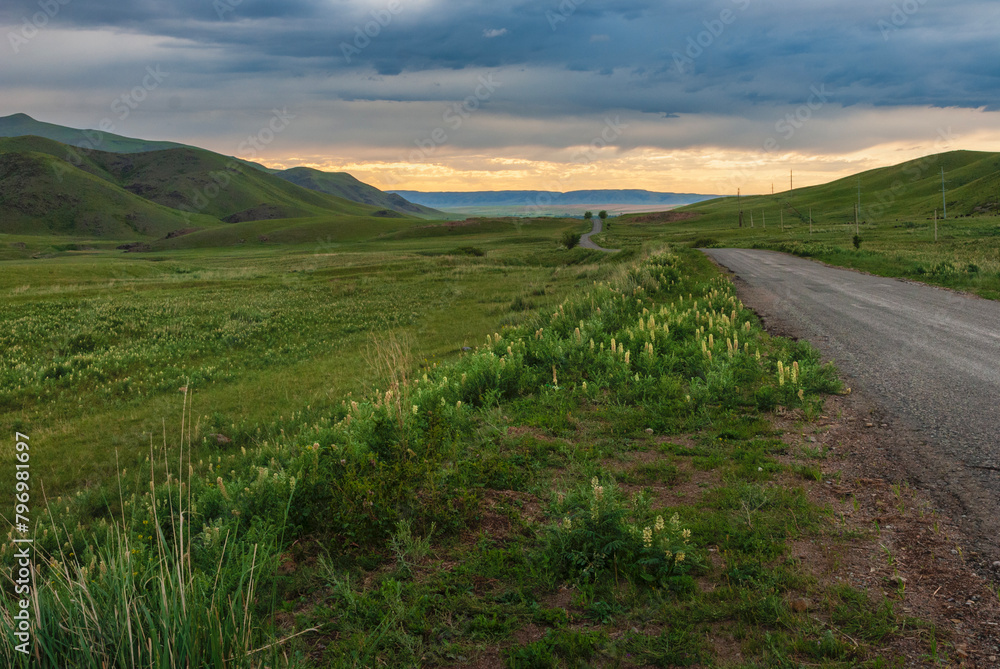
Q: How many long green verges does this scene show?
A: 2